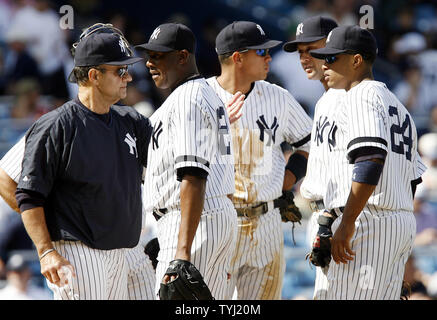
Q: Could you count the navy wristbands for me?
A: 2